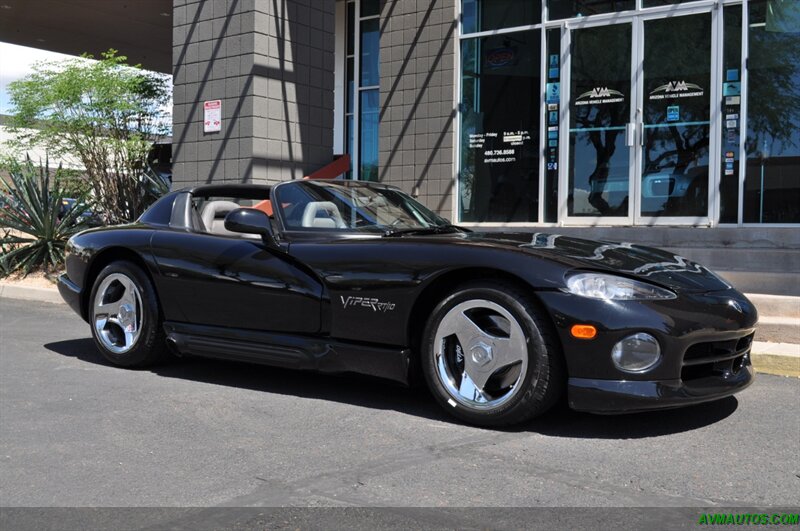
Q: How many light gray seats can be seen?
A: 2